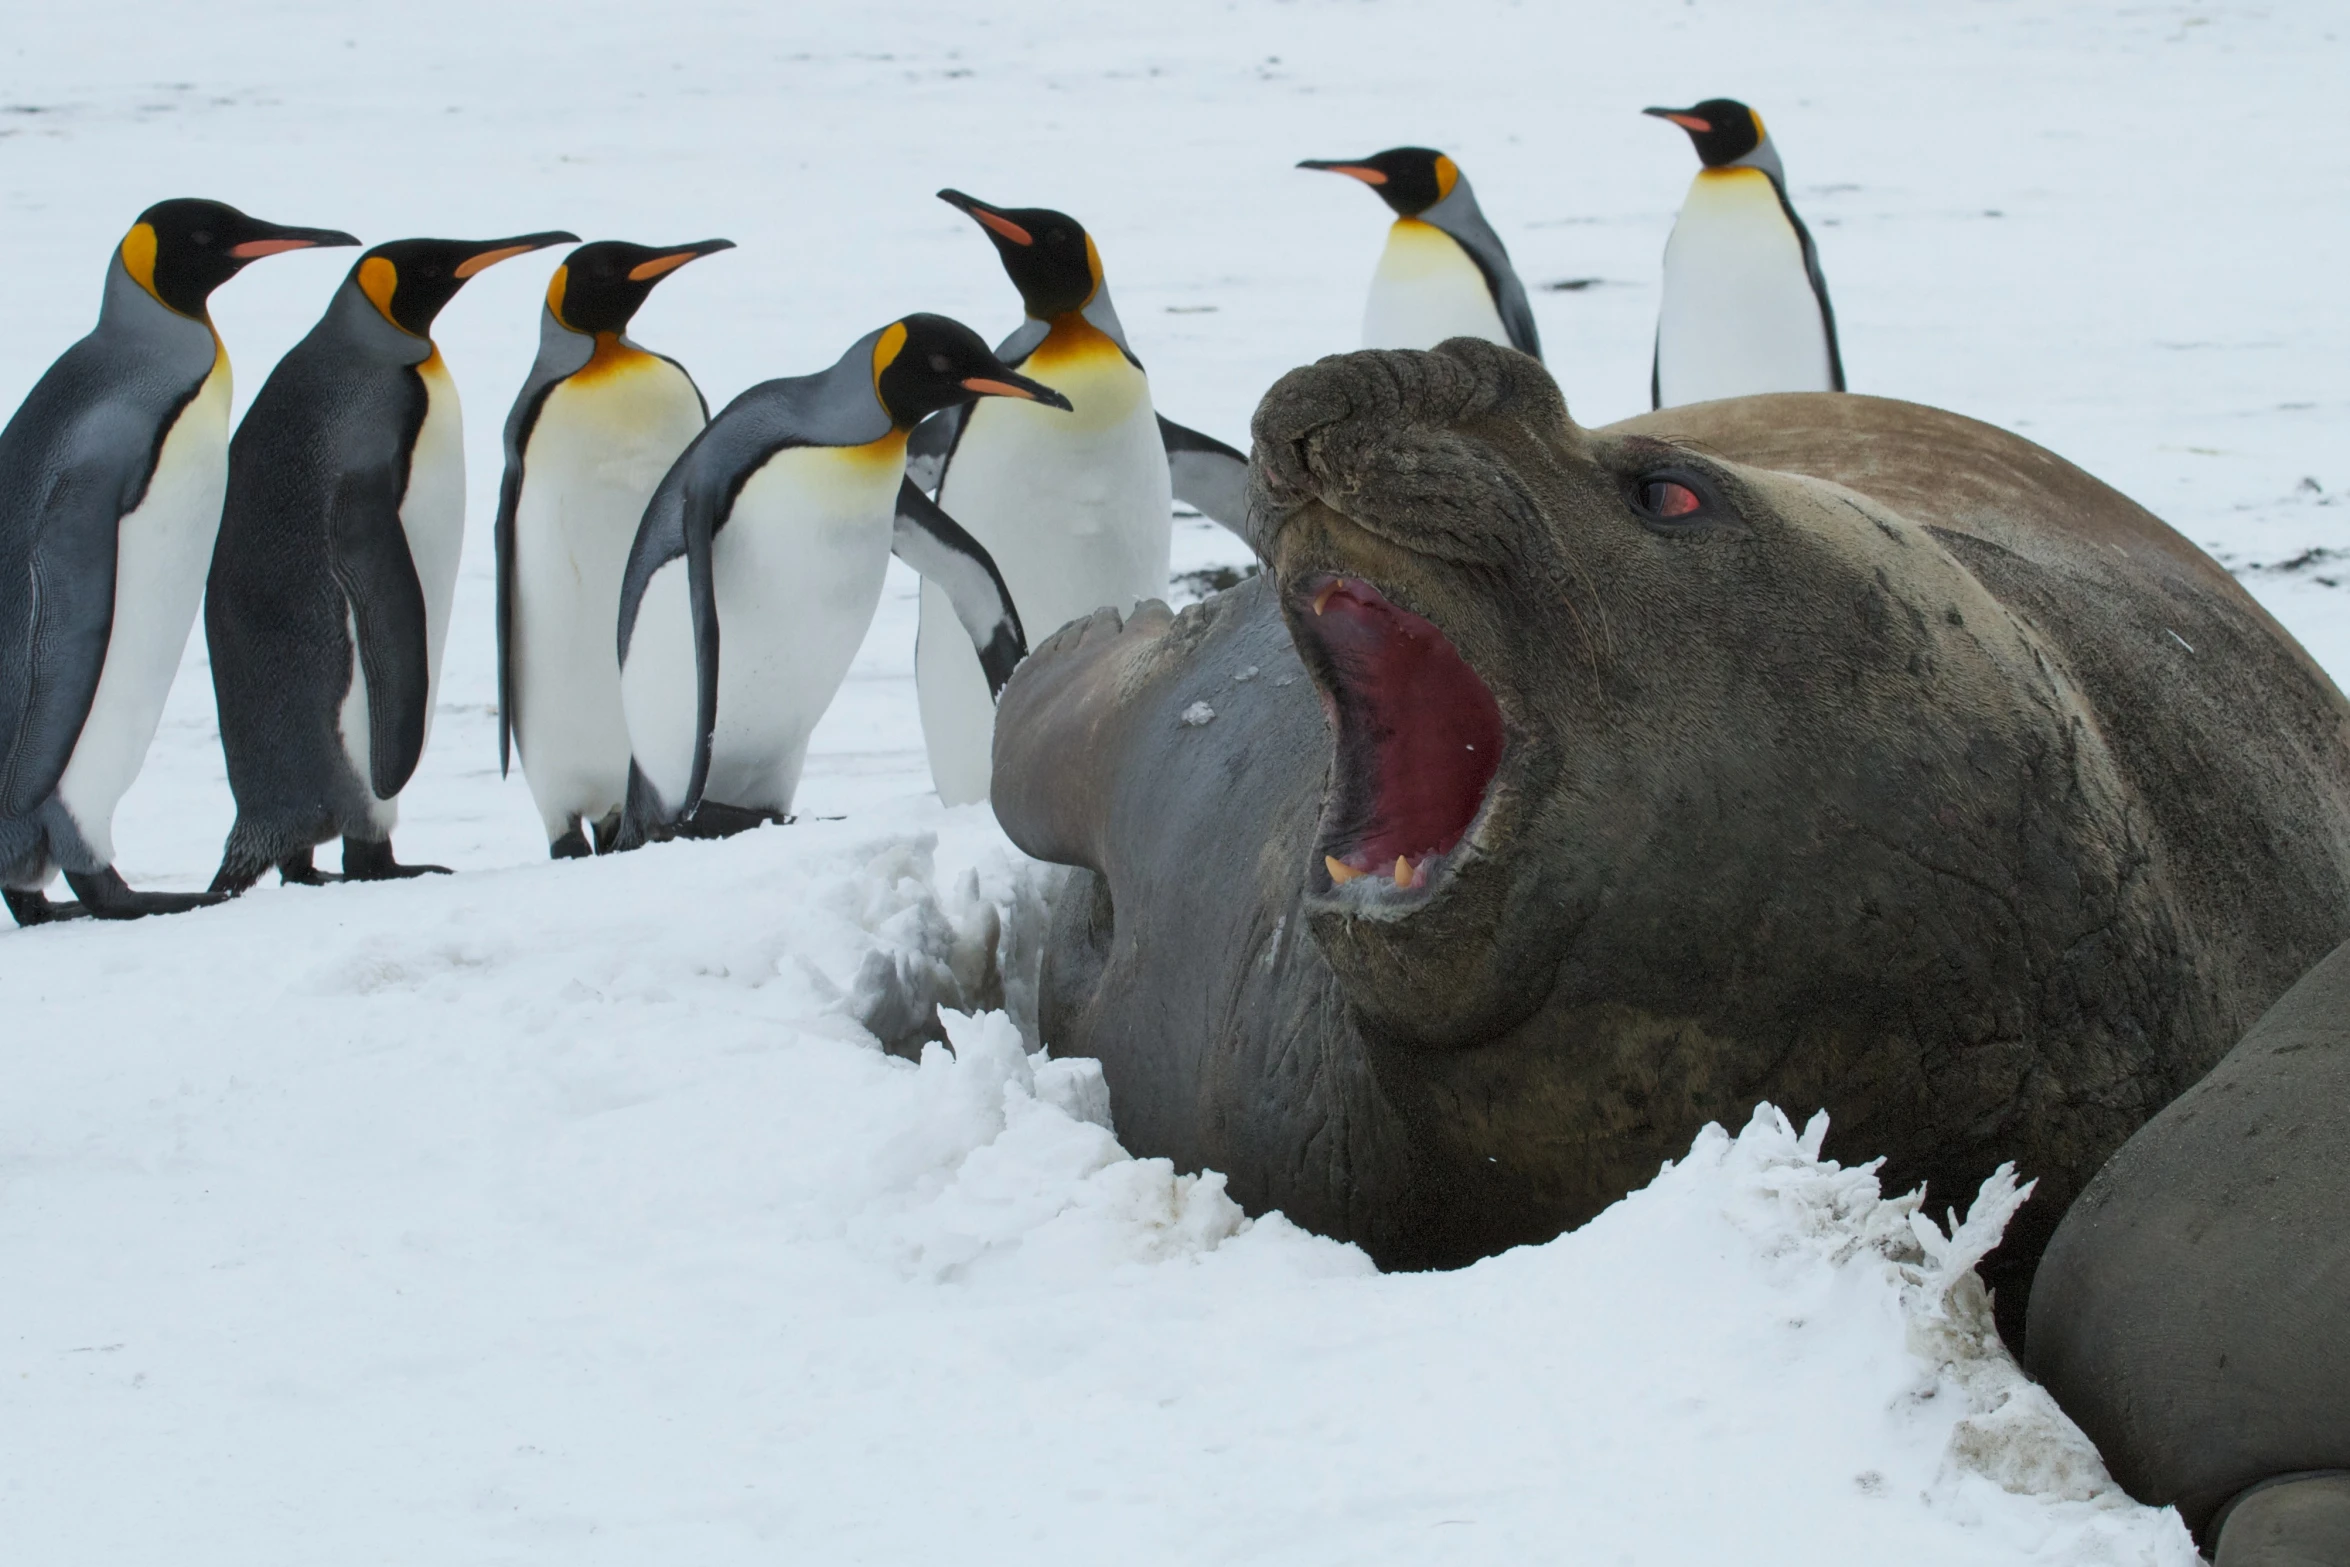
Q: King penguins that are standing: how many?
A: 7